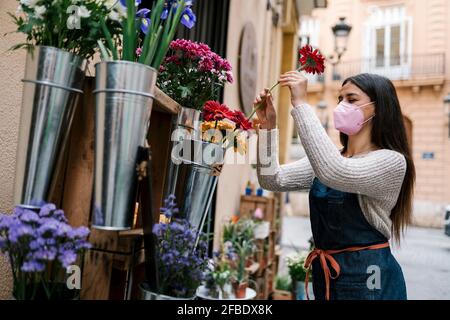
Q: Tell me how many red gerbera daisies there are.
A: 3